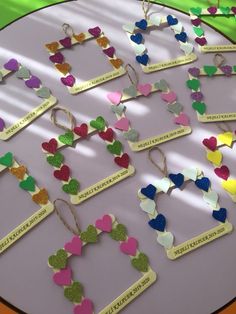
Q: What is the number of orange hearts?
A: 7